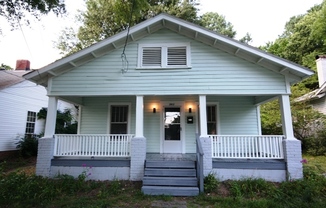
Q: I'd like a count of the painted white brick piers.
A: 4